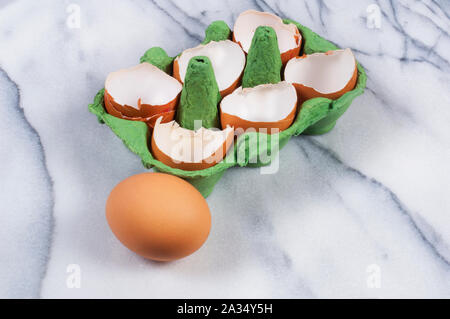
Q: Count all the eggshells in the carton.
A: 6